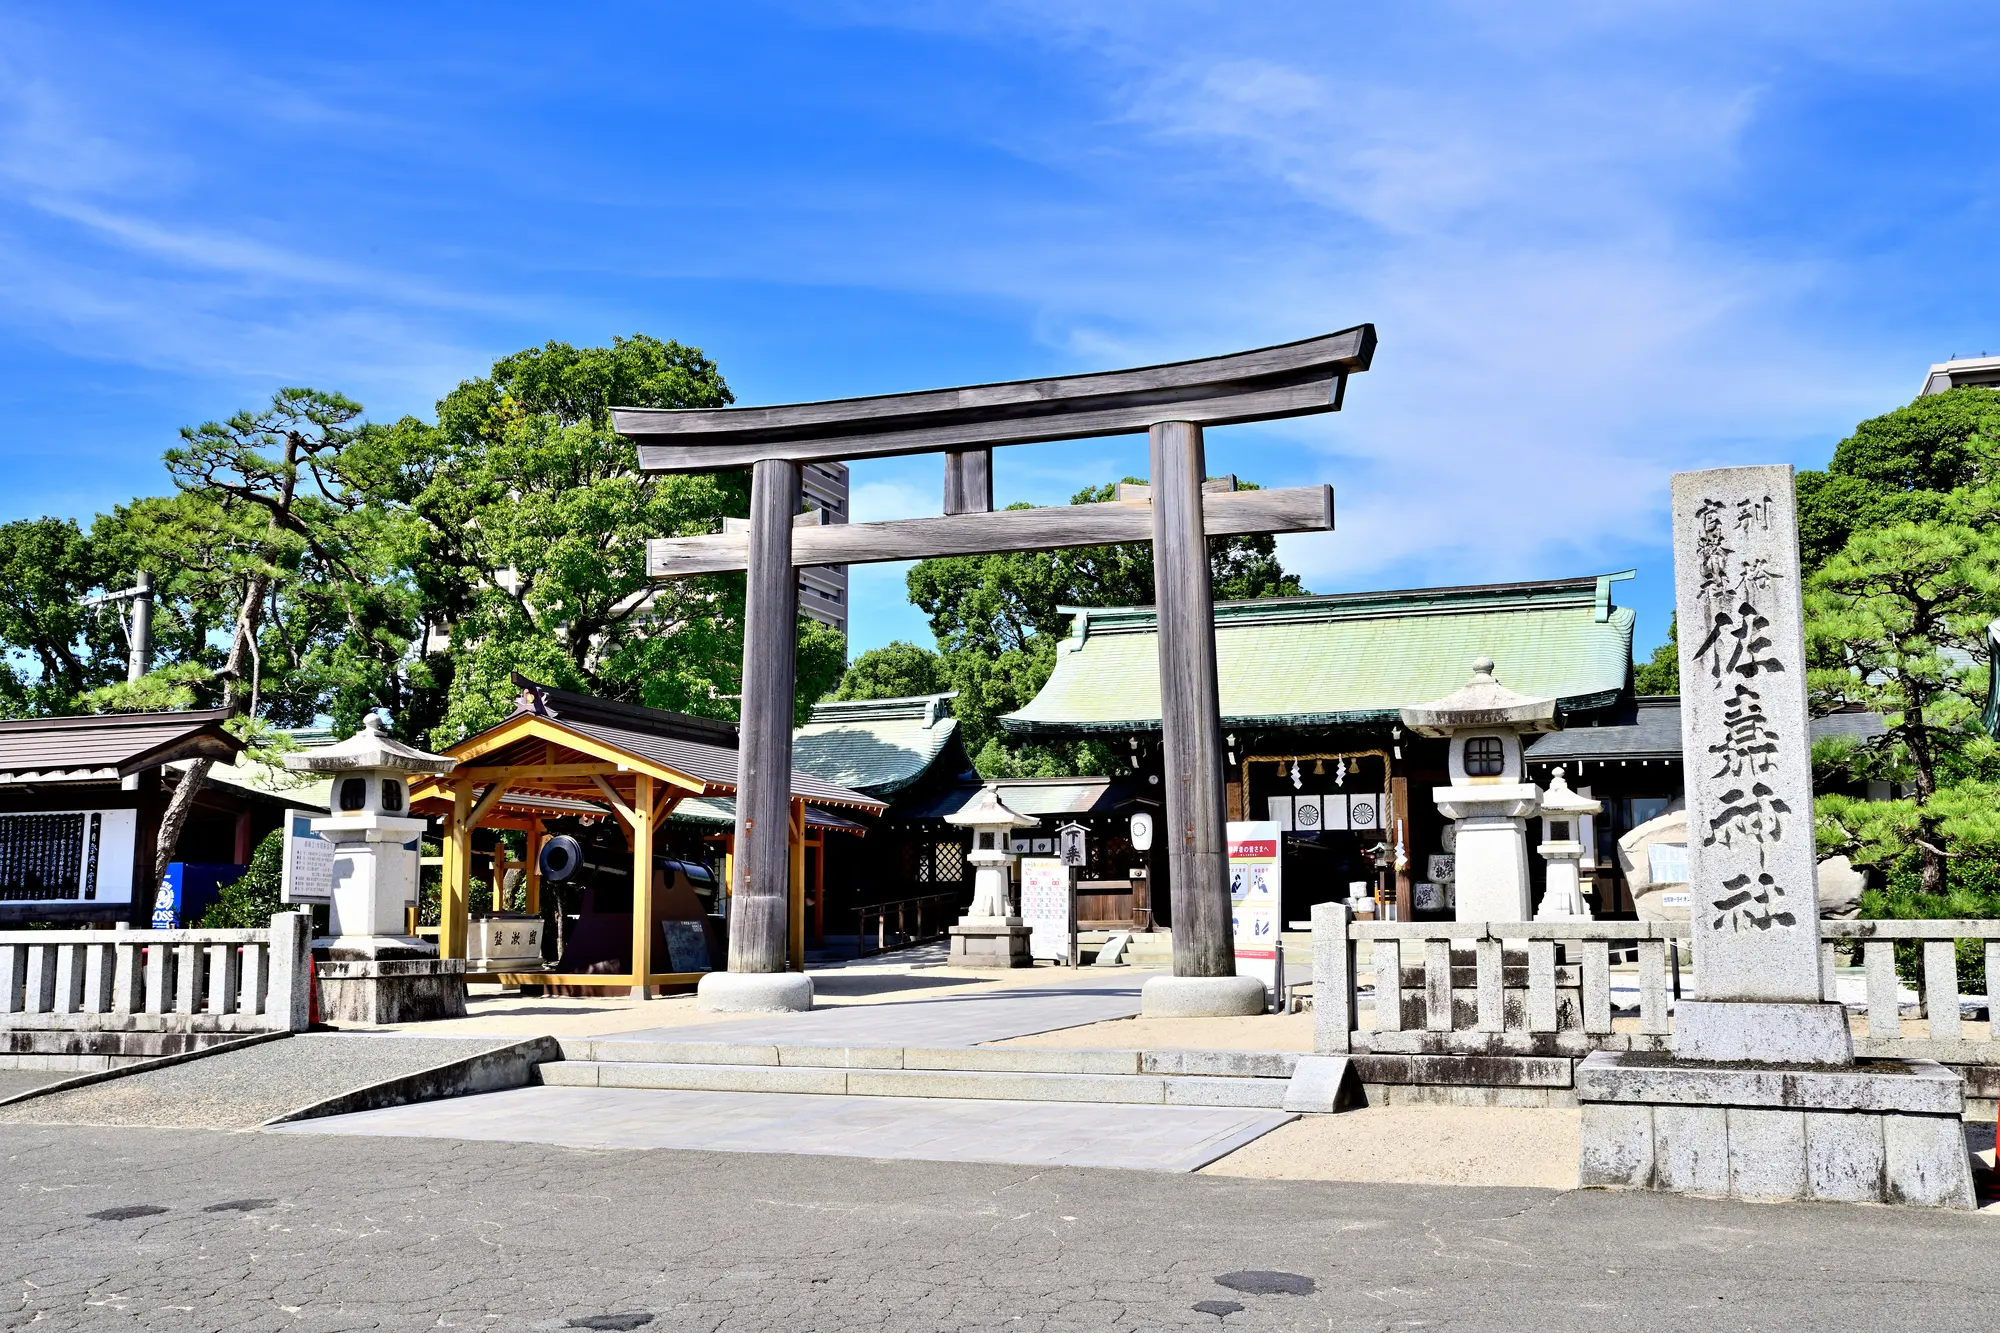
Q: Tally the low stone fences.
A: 2